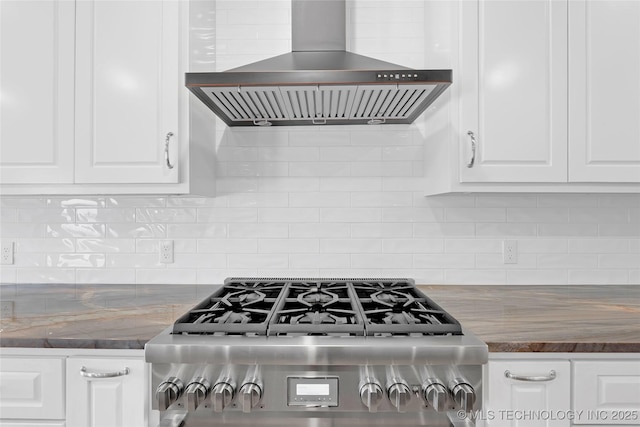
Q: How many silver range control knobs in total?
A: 8